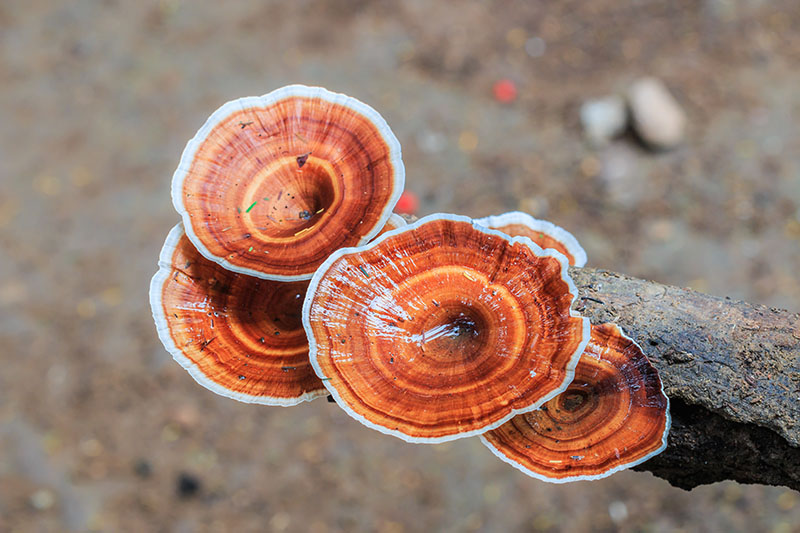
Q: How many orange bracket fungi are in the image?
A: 5